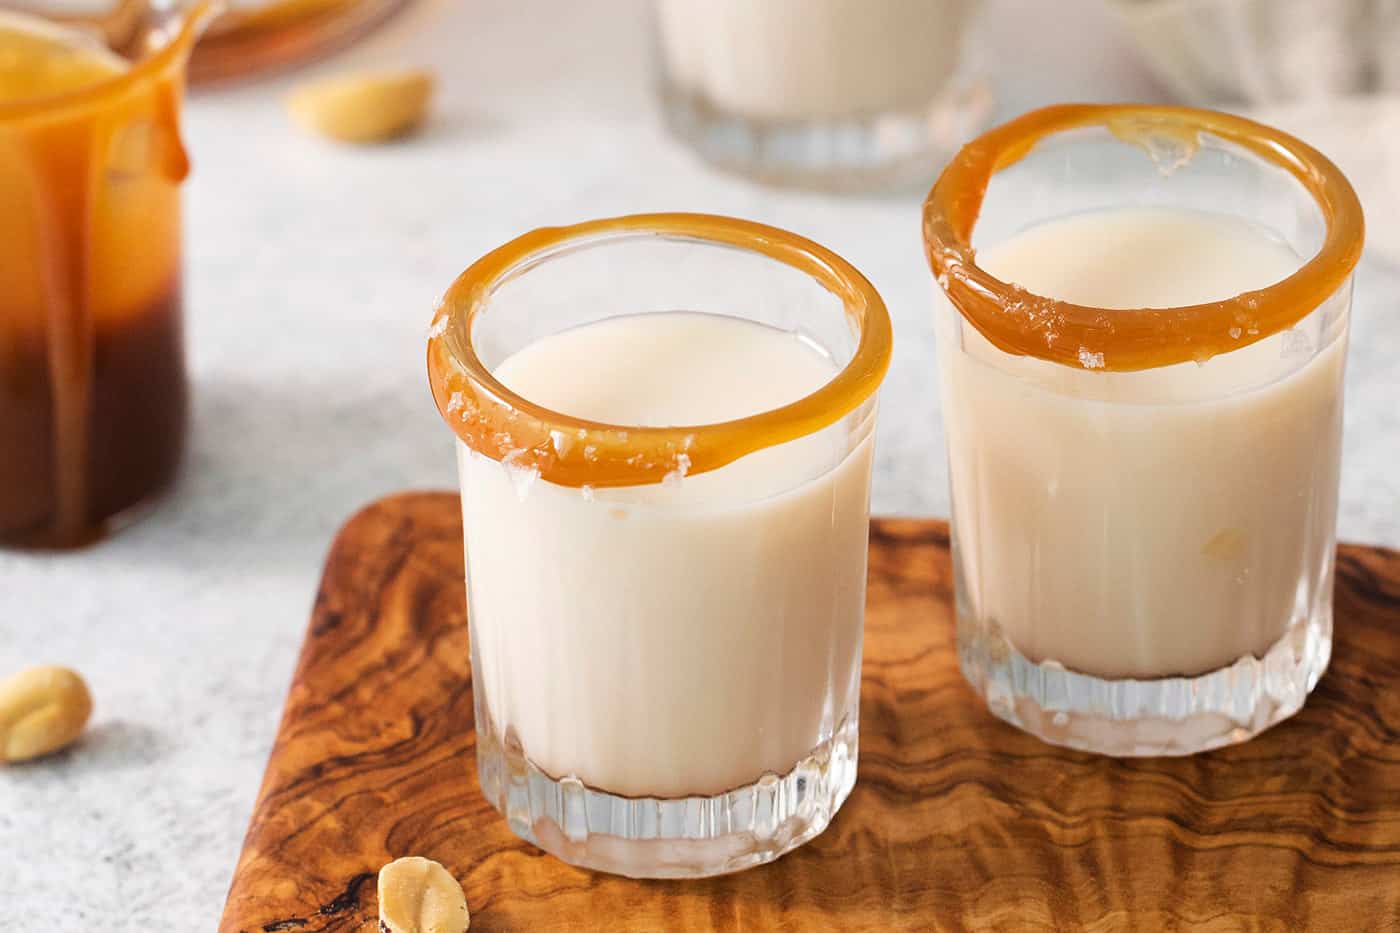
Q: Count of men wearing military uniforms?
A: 0